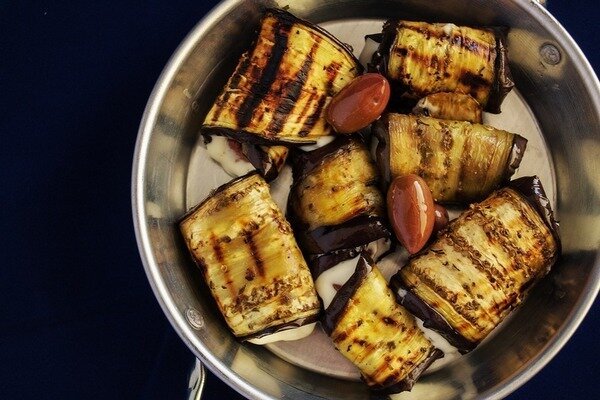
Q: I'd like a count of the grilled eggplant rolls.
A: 7